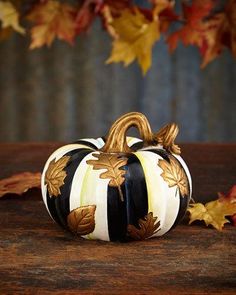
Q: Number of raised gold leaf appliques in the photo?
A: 5